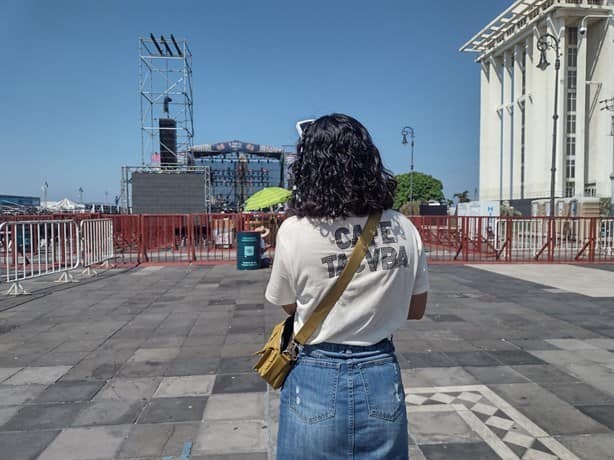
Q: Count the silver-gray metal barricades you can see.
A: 2